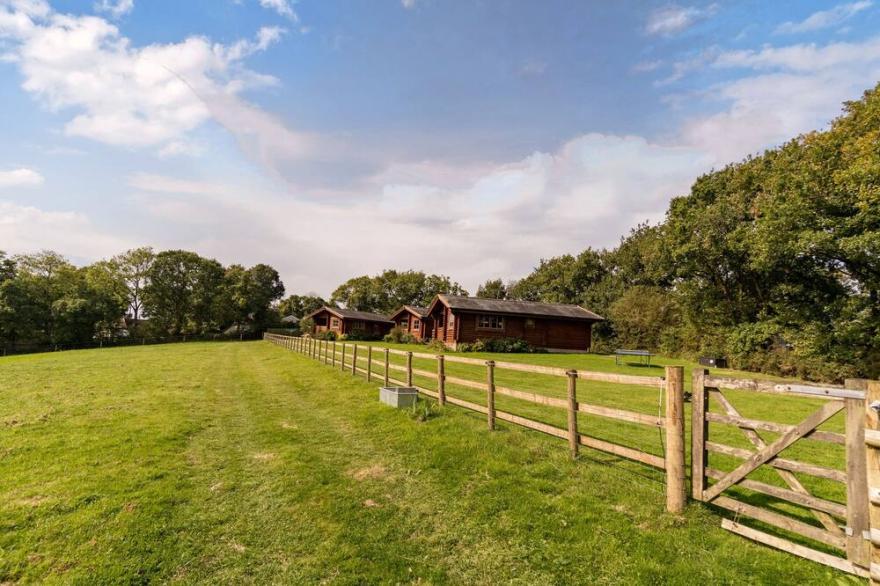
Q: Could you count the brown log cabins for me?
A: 3